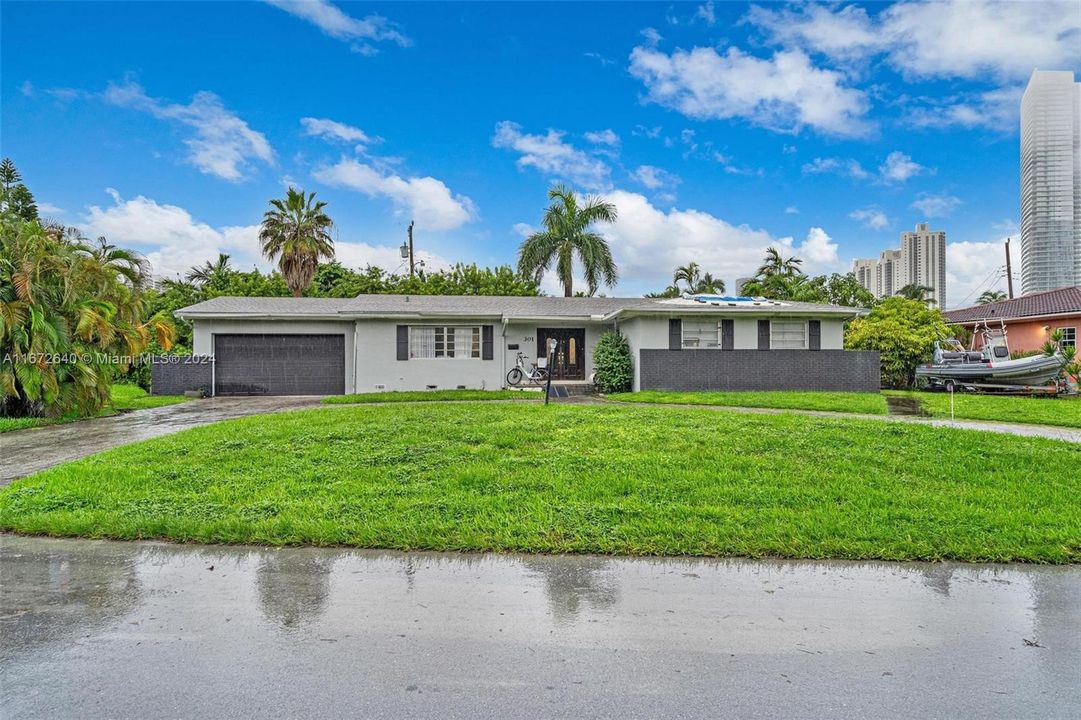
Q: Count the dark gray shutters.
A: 6